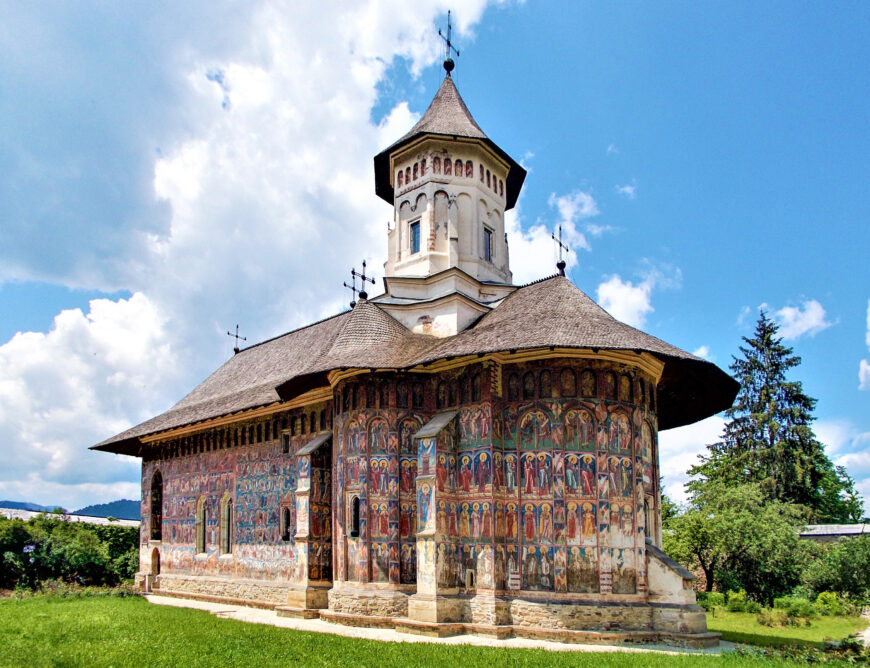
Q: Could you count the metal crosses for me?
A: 5